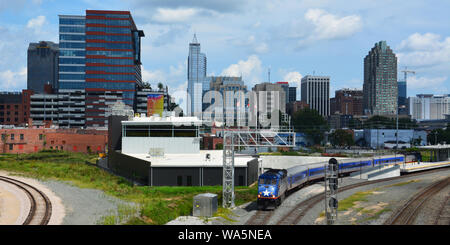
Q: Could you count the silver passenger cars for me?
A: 4